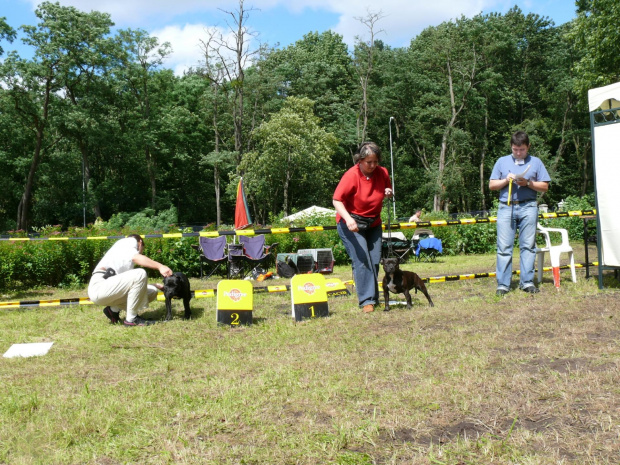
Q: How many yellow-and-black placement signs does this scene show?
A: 2